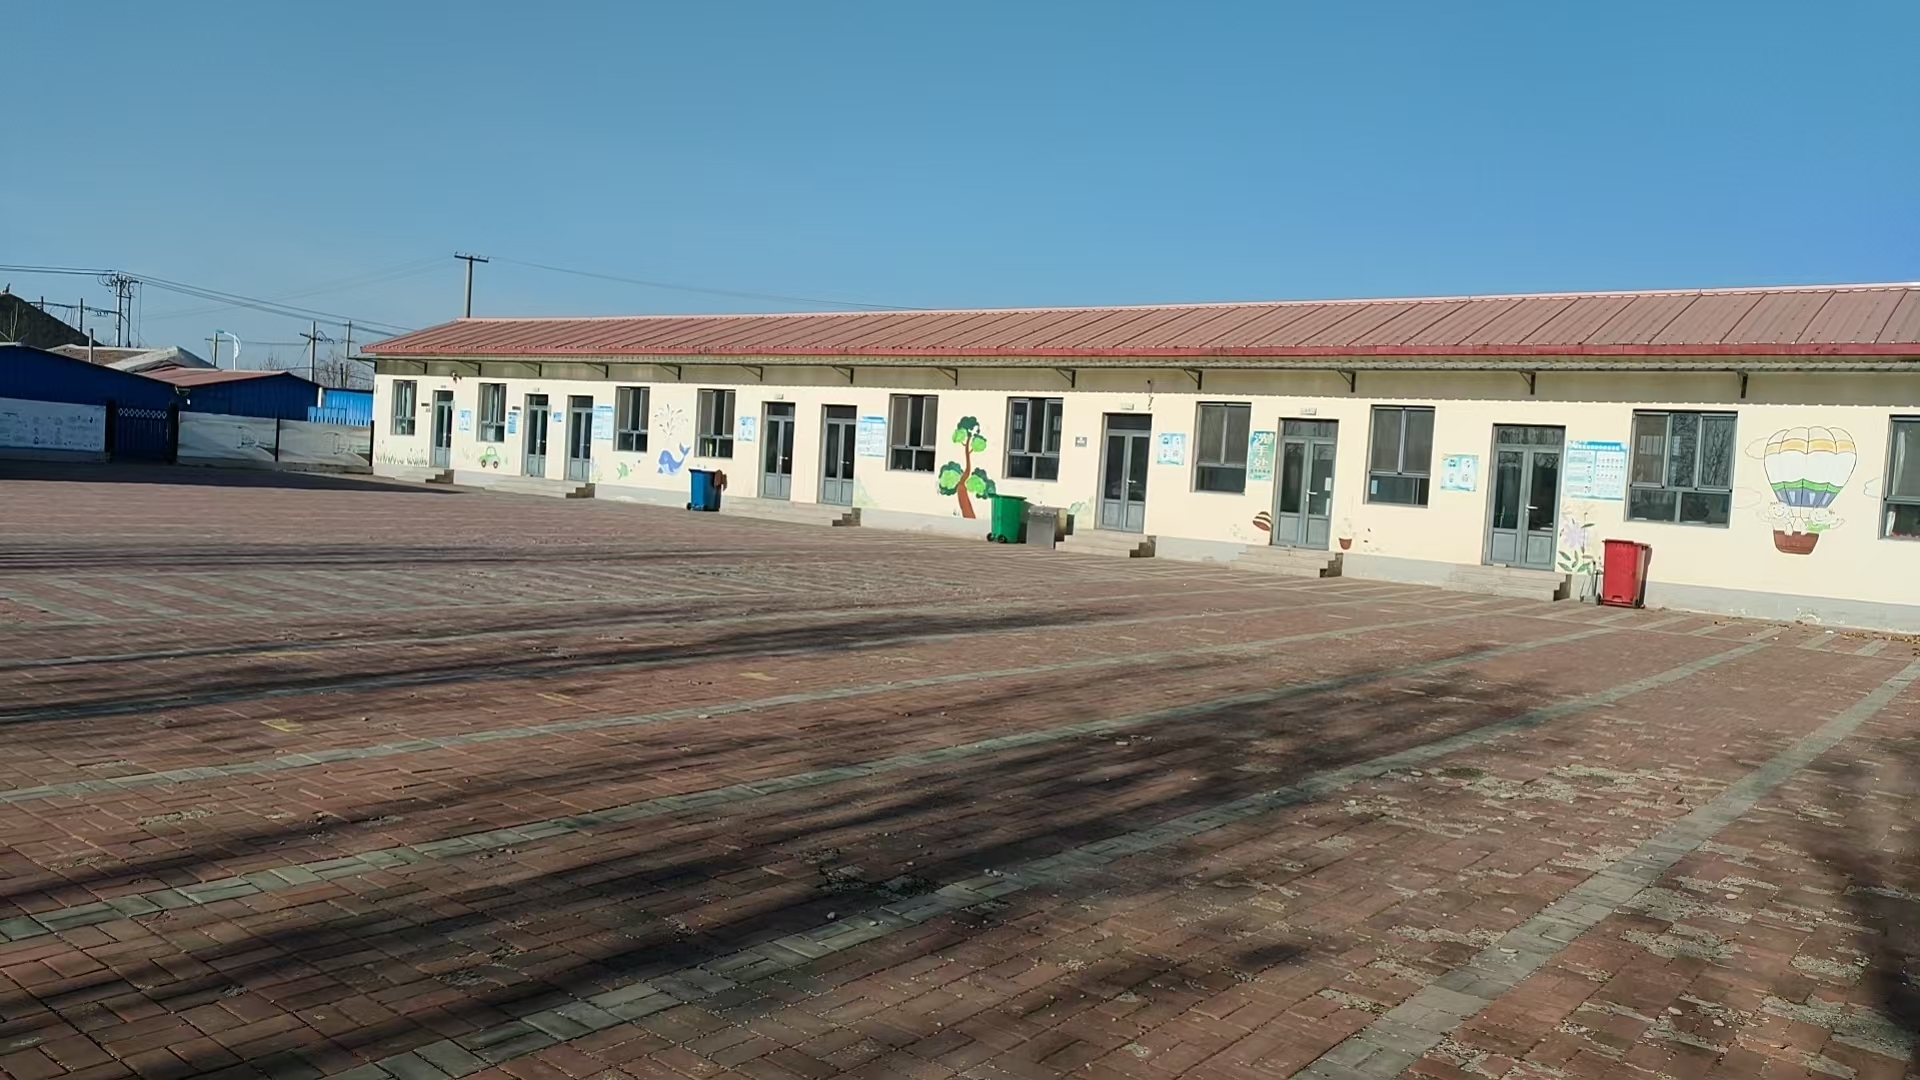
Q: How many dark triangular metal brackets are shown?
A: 14